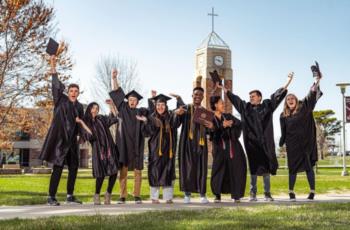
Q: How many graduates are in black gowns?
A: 8